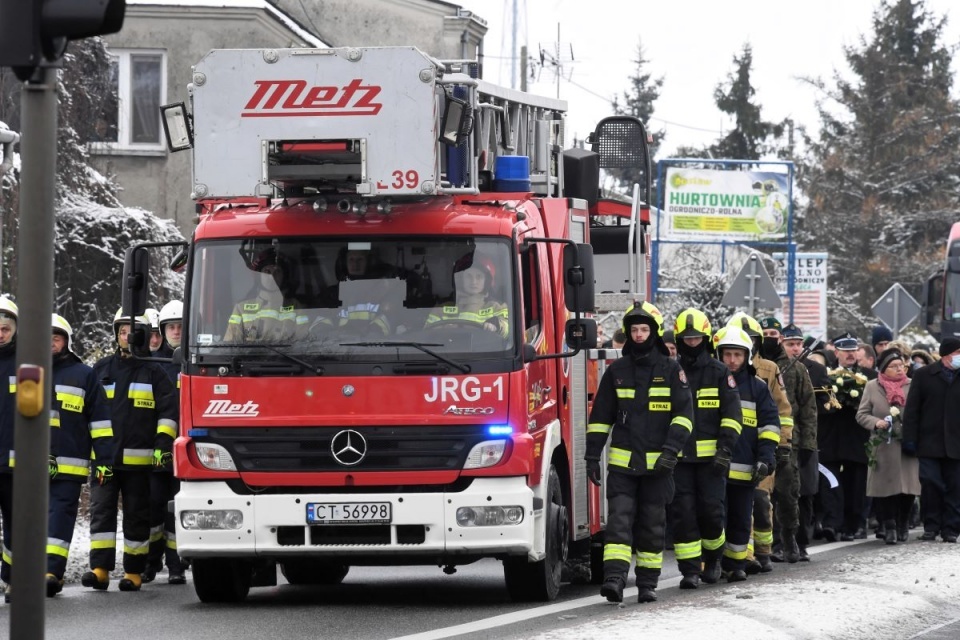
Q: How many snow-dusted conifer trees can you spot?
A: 3